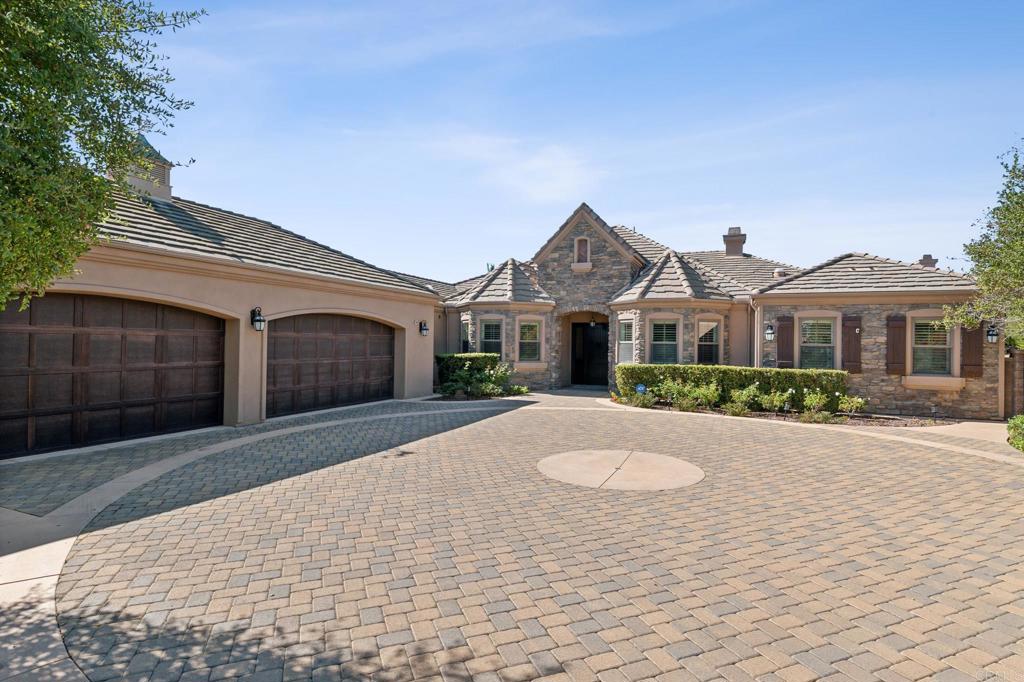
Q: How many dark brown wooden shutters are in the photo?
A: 4